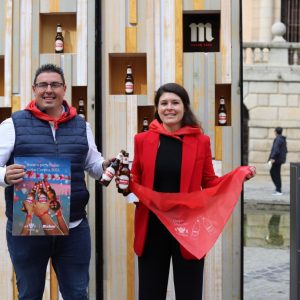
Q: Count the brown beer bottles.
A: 7